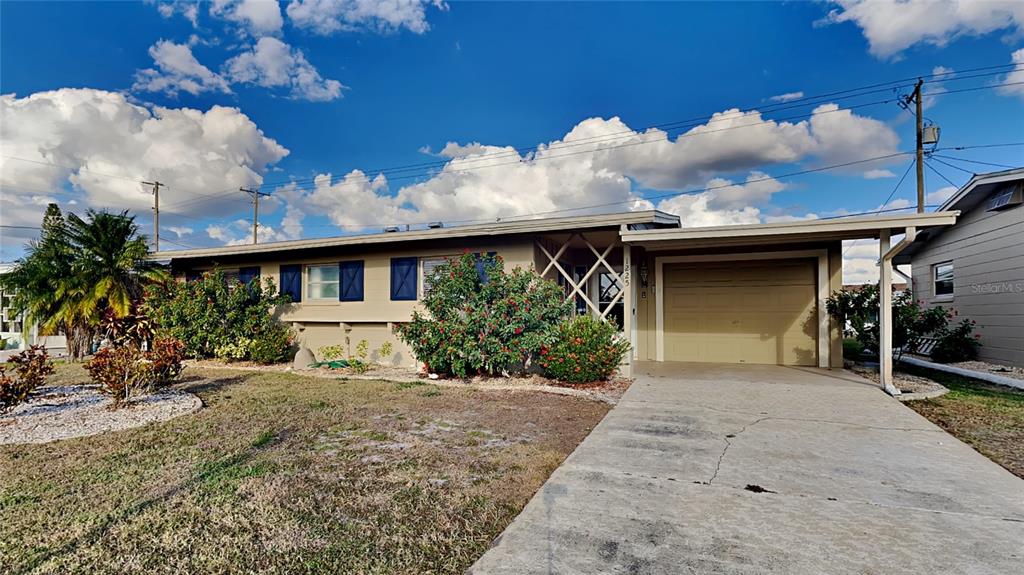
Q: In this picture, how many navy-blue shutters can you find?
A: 6